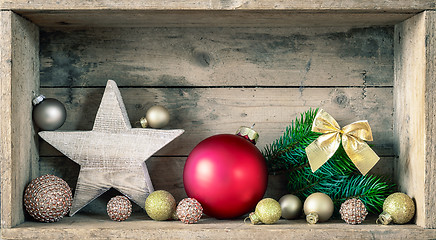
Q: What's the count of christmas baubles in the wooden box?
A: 12